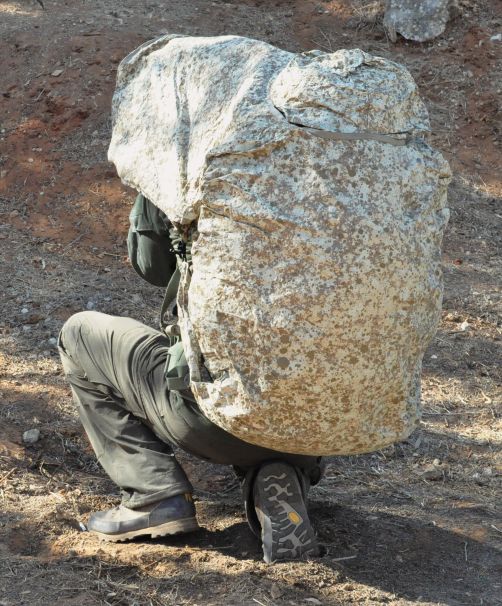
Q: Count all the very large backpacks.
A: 1